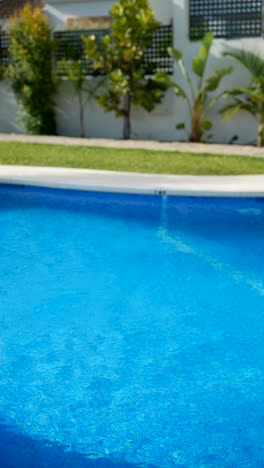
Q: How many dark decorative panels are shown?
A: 3